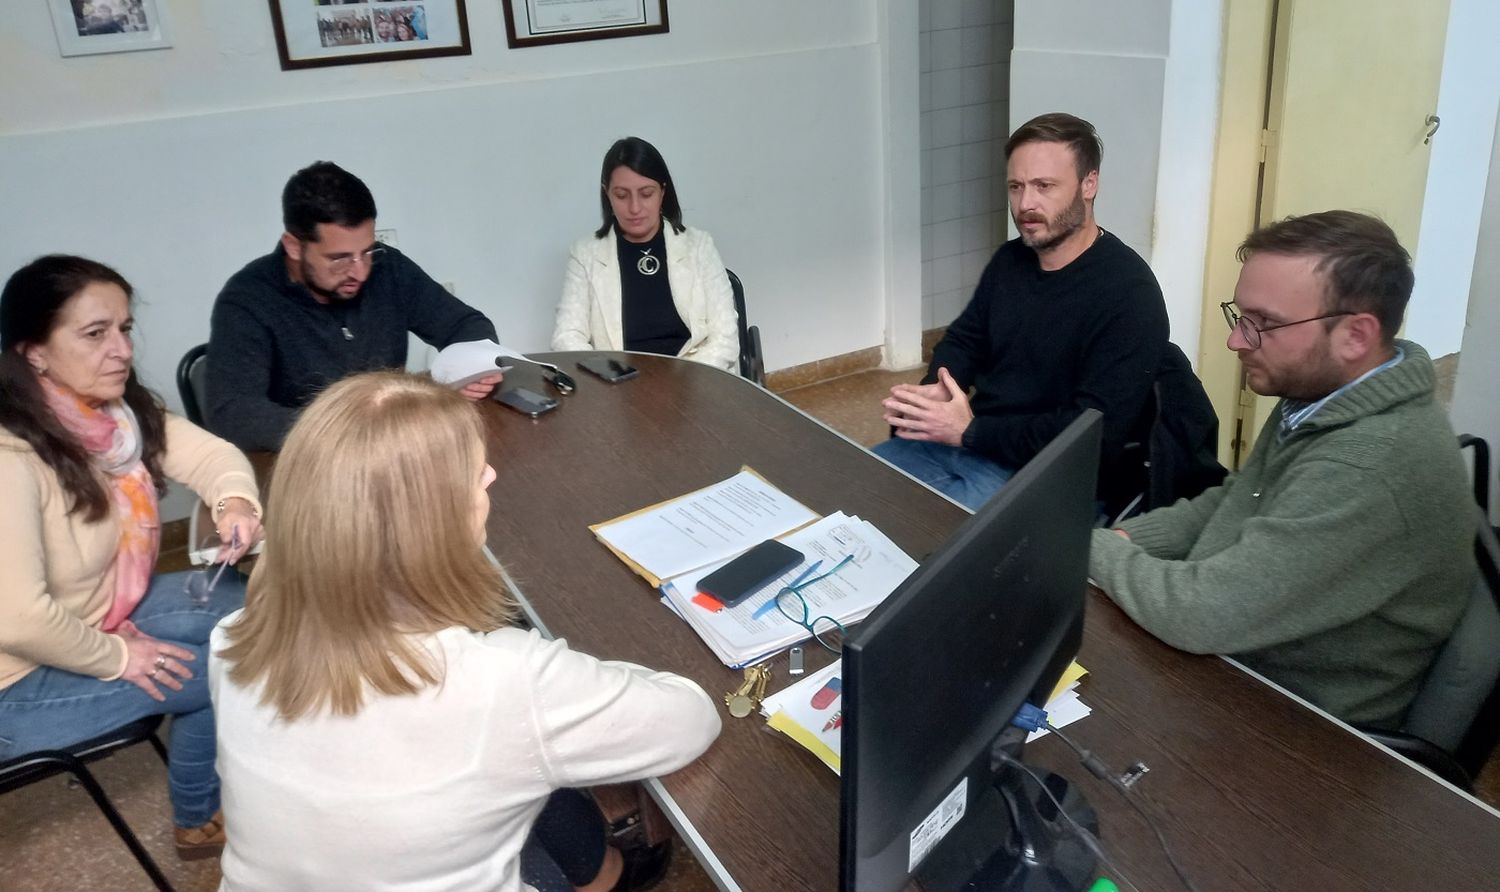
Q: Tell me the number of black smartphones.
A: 3